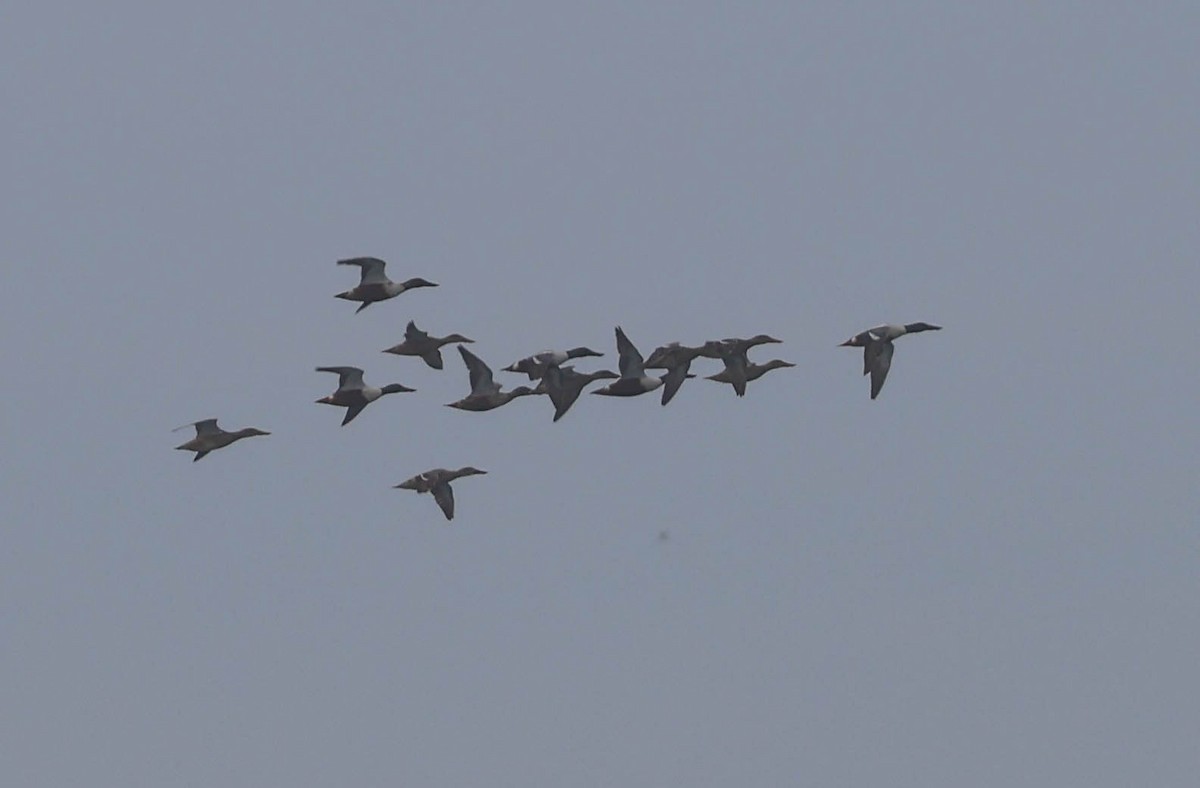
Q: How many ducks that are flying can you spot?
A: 13